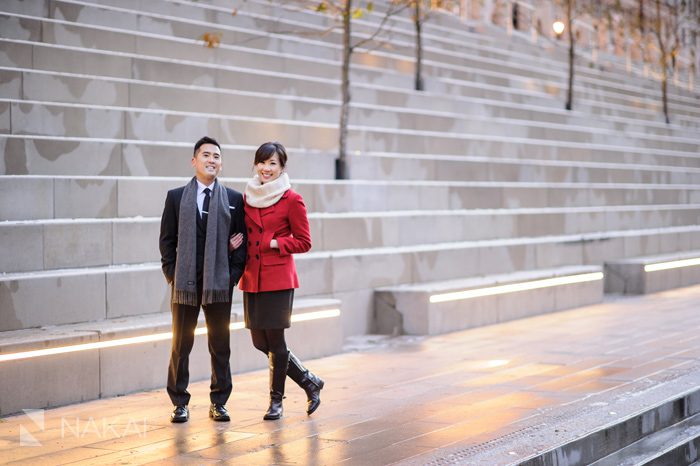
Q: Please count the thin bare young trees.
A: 4